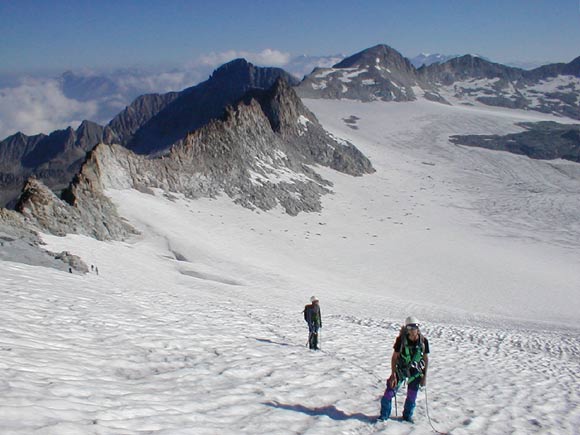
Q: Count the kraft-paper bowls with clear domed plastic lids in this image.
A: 0